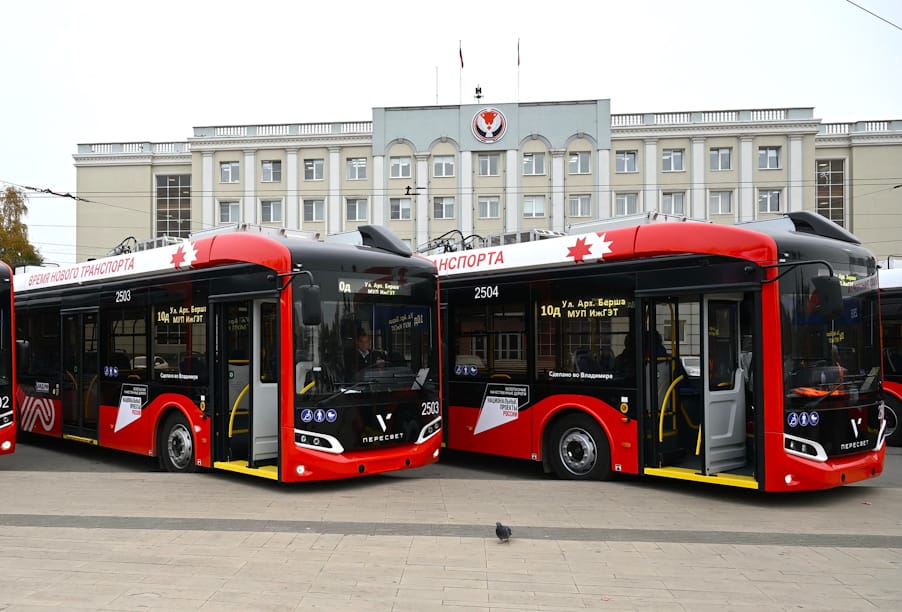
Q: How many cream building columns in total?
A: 14